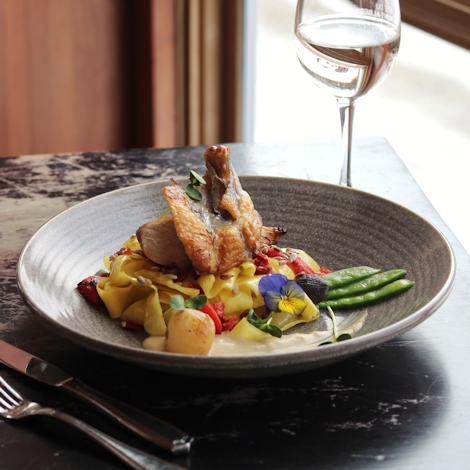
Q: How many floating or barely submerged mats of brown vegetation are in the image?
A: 0